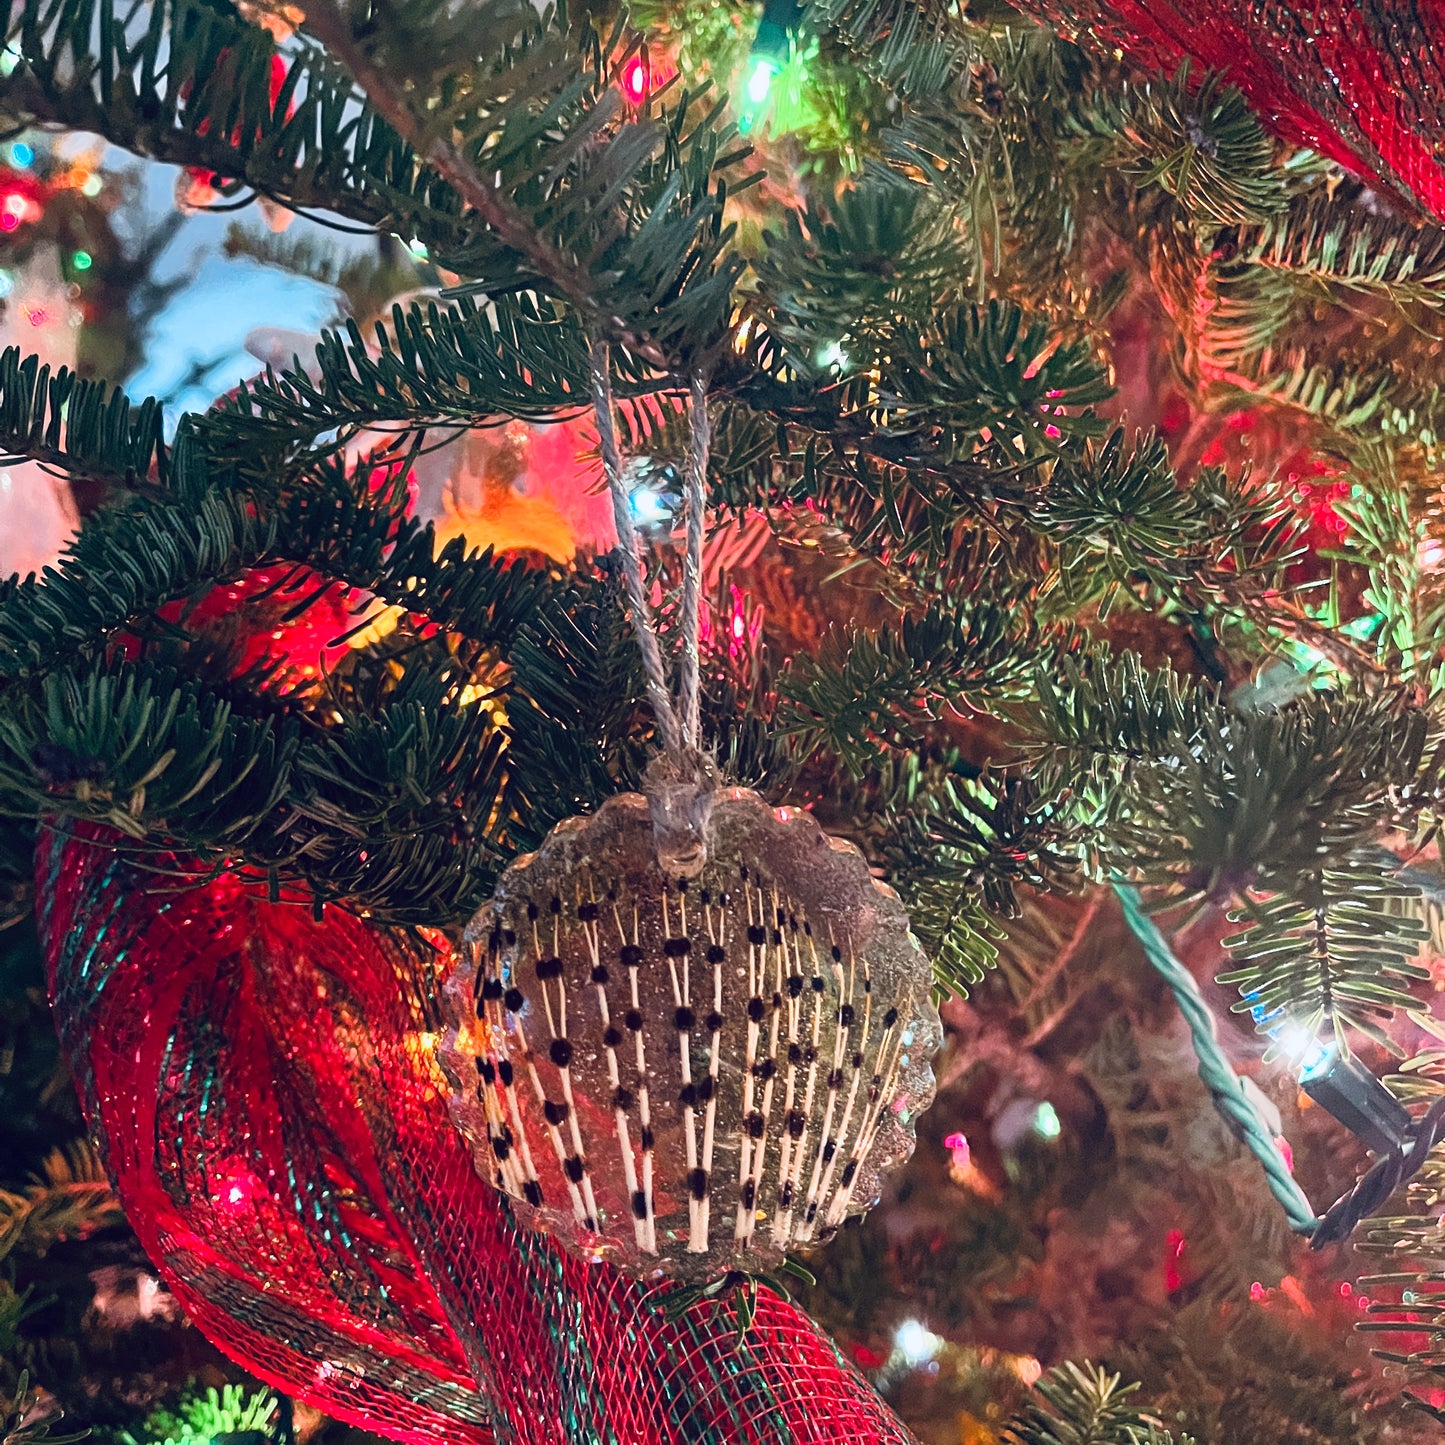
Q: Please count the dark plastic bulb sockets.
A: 2